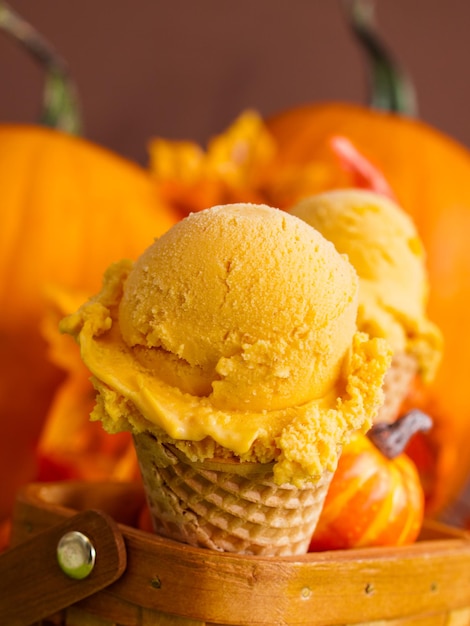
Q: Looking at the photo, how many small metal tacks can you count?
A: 4